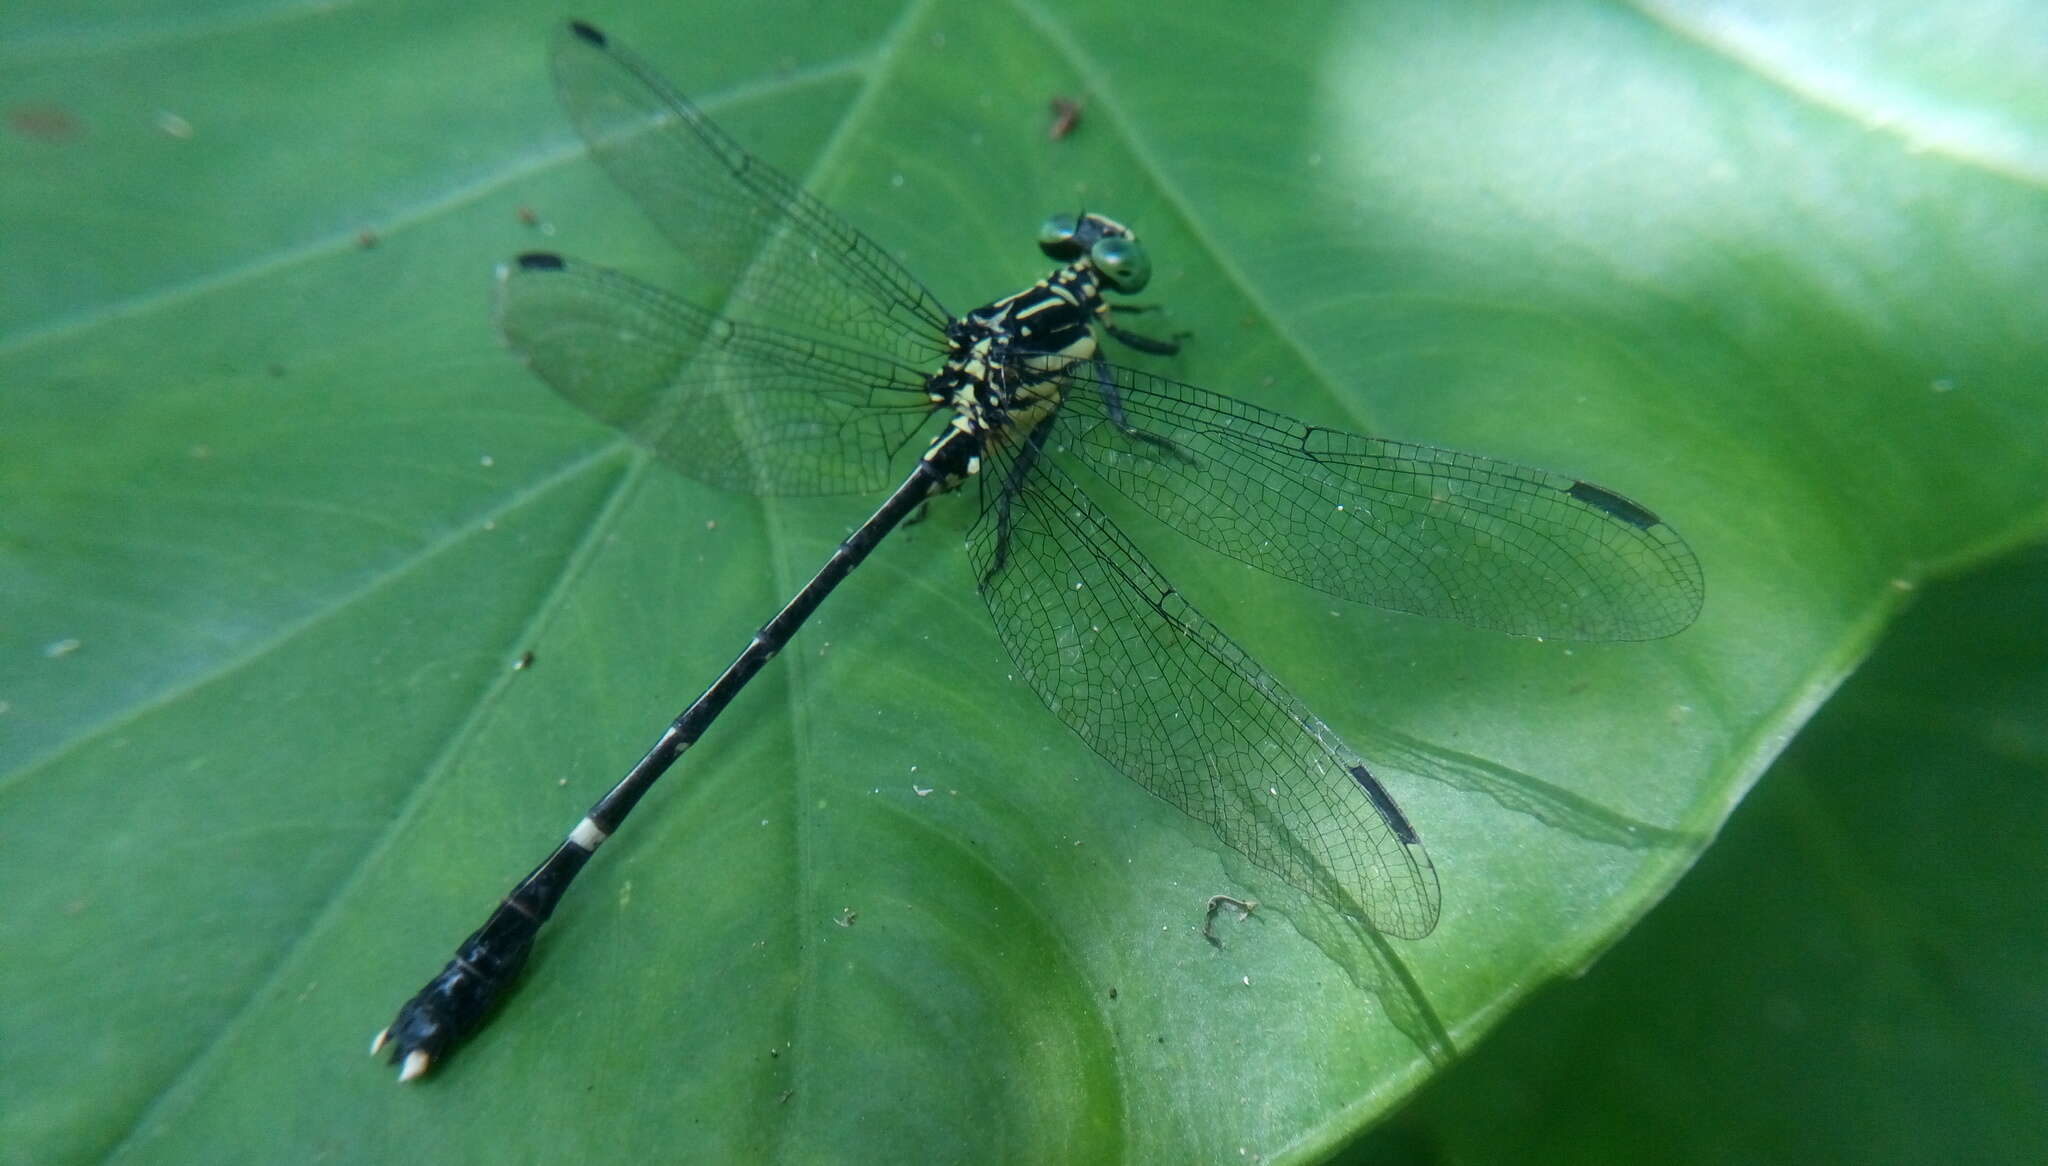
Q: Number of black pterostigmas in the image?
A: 4